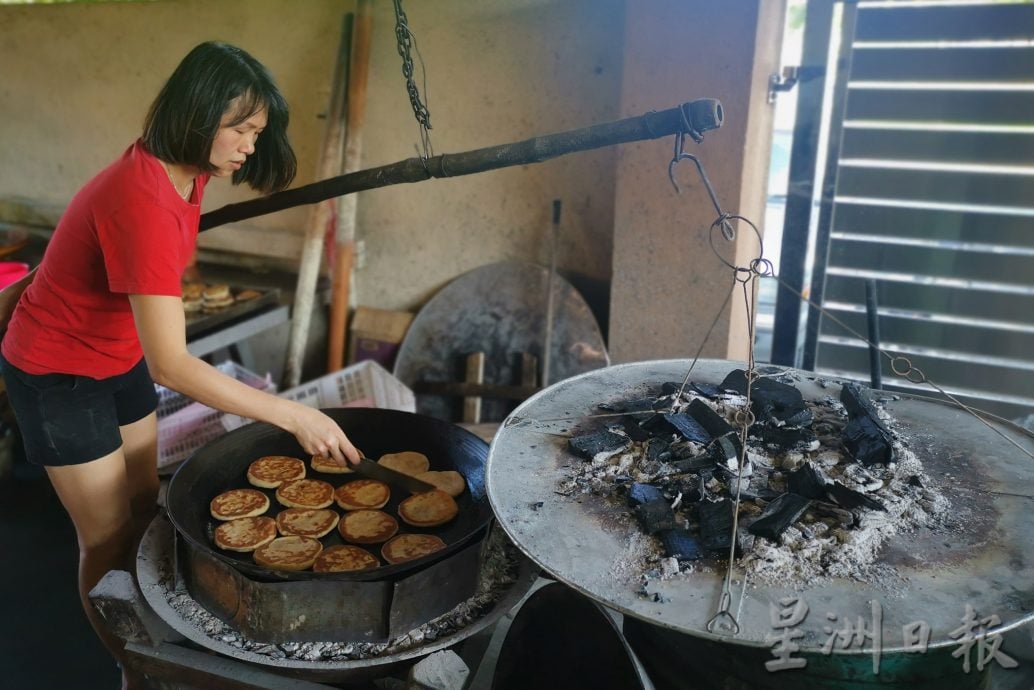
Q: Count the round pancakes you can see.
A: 14